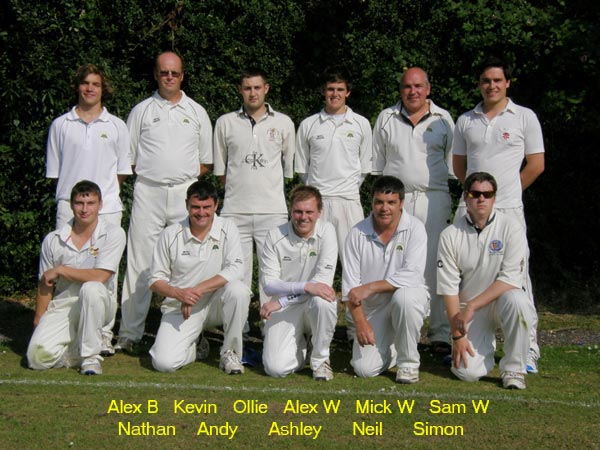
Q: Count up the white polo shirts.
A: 11